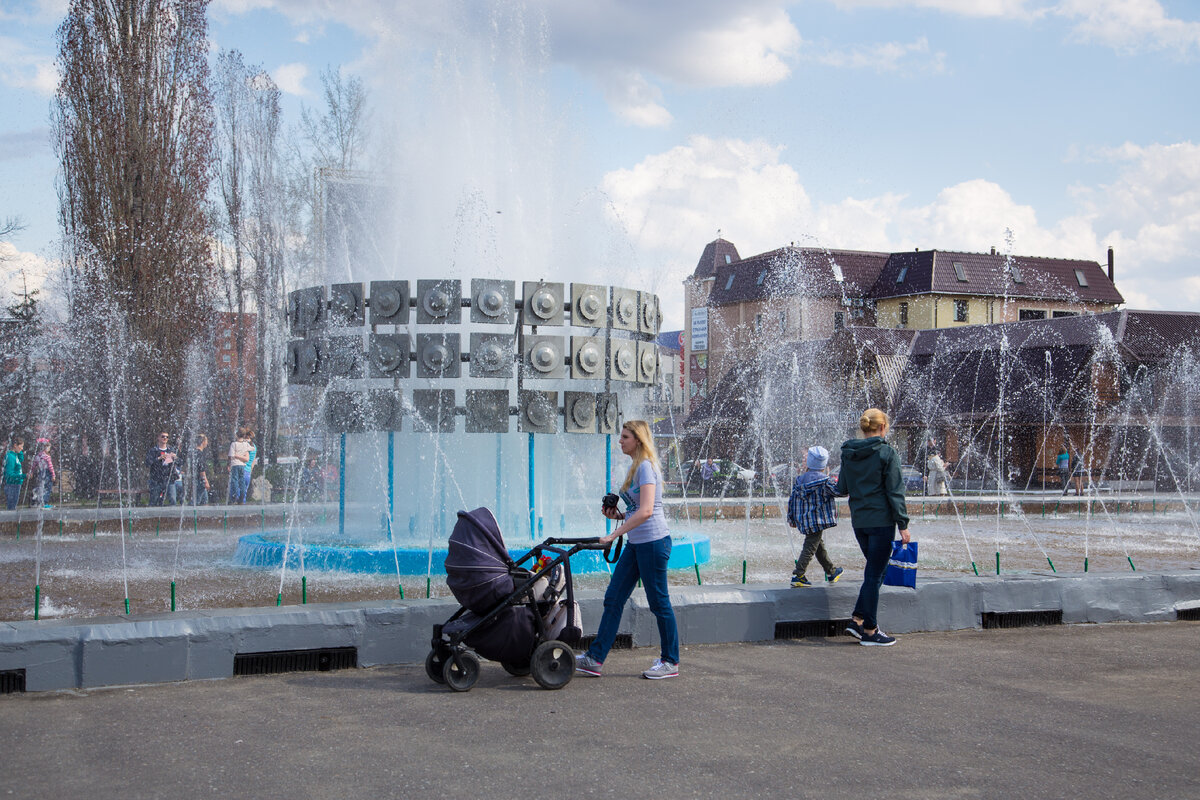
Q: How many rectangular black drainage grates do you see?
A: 6